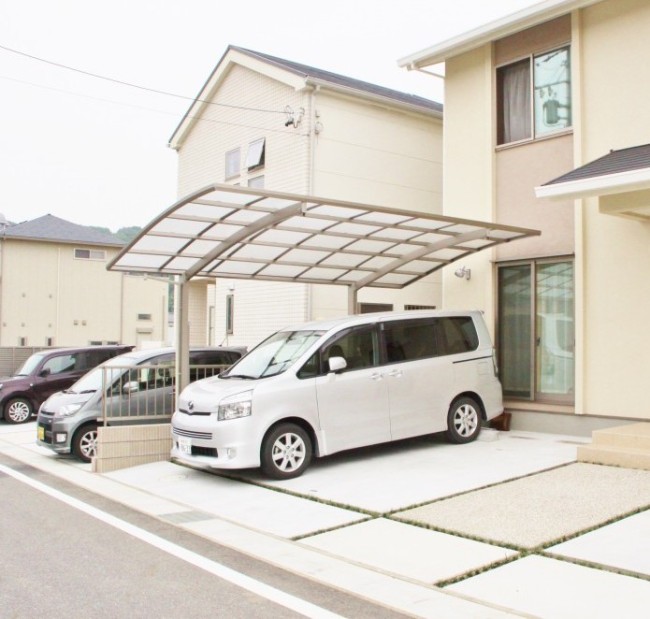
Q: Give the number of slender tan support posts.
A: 2